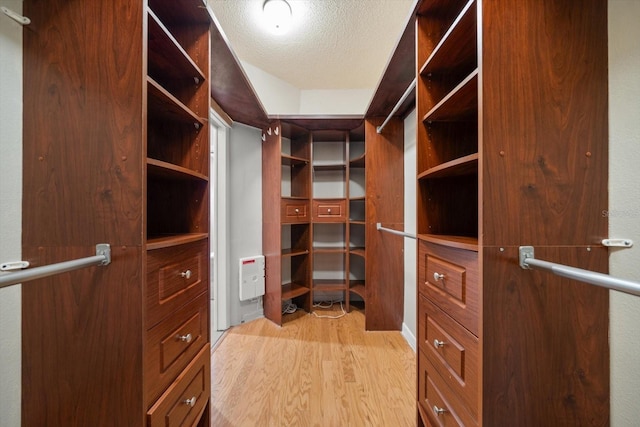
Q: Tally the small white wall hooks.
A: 3